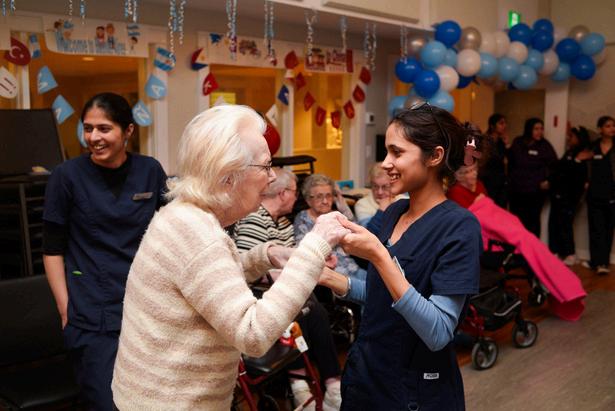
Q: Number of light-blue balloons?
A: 10